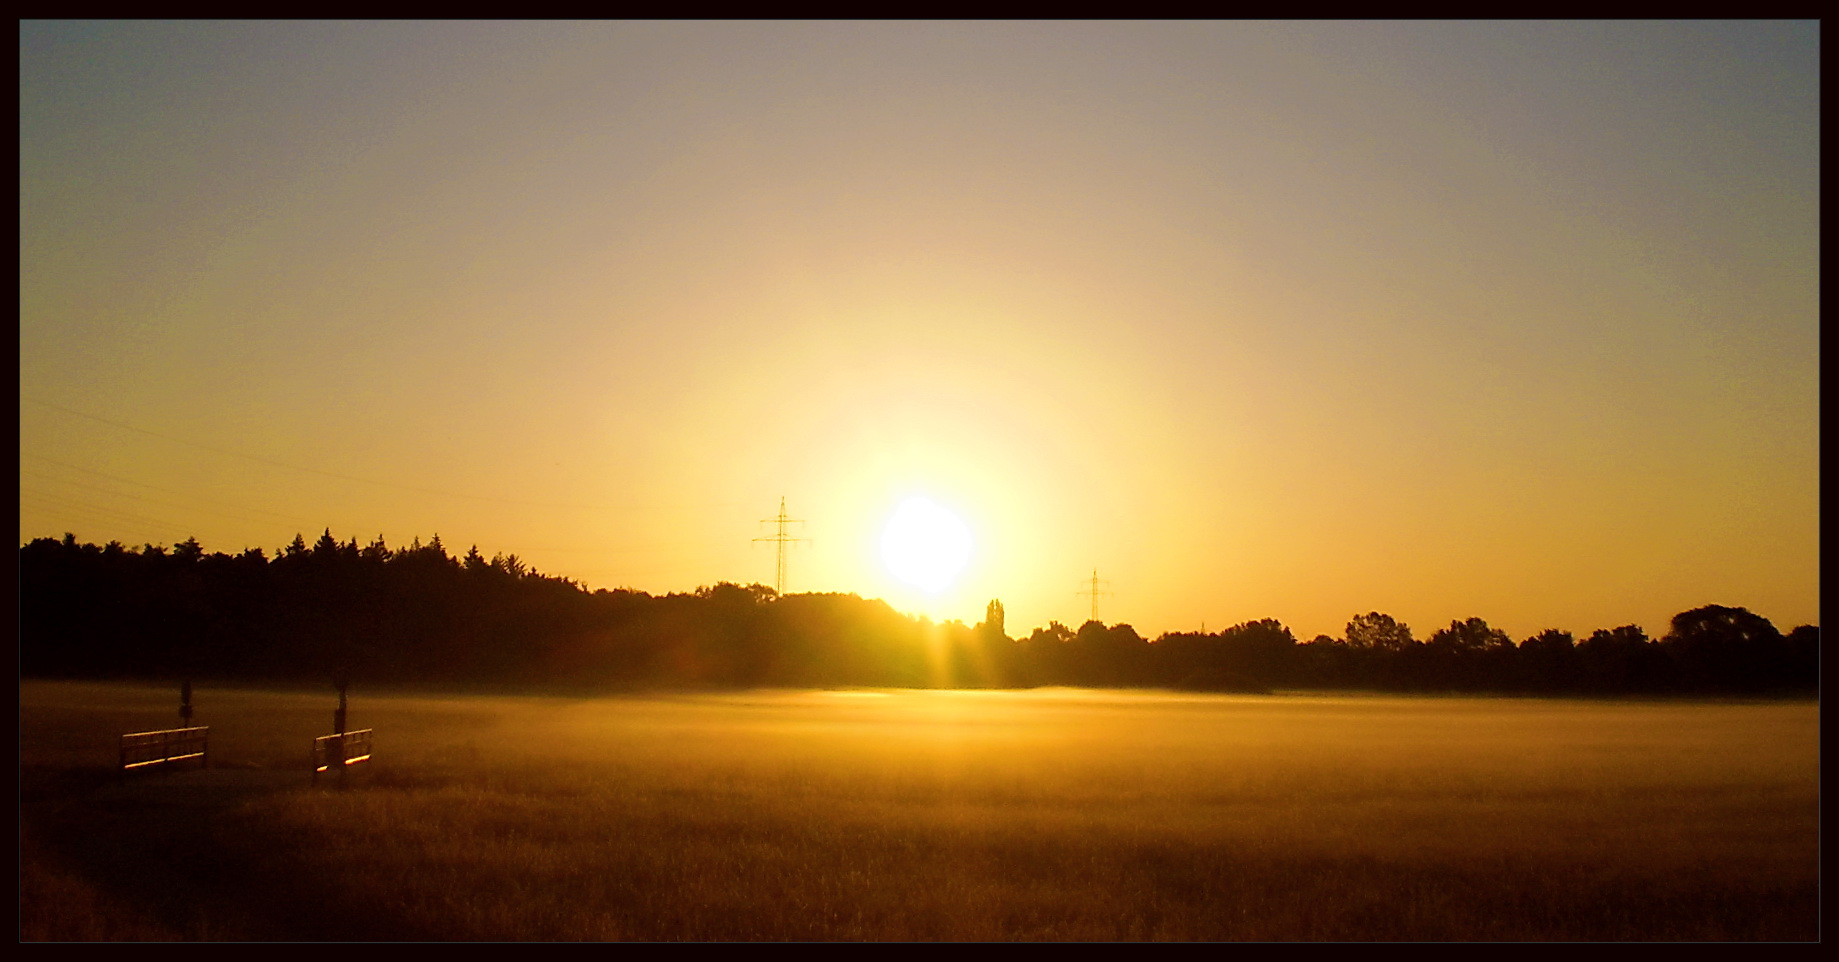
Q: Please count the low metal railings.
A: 2